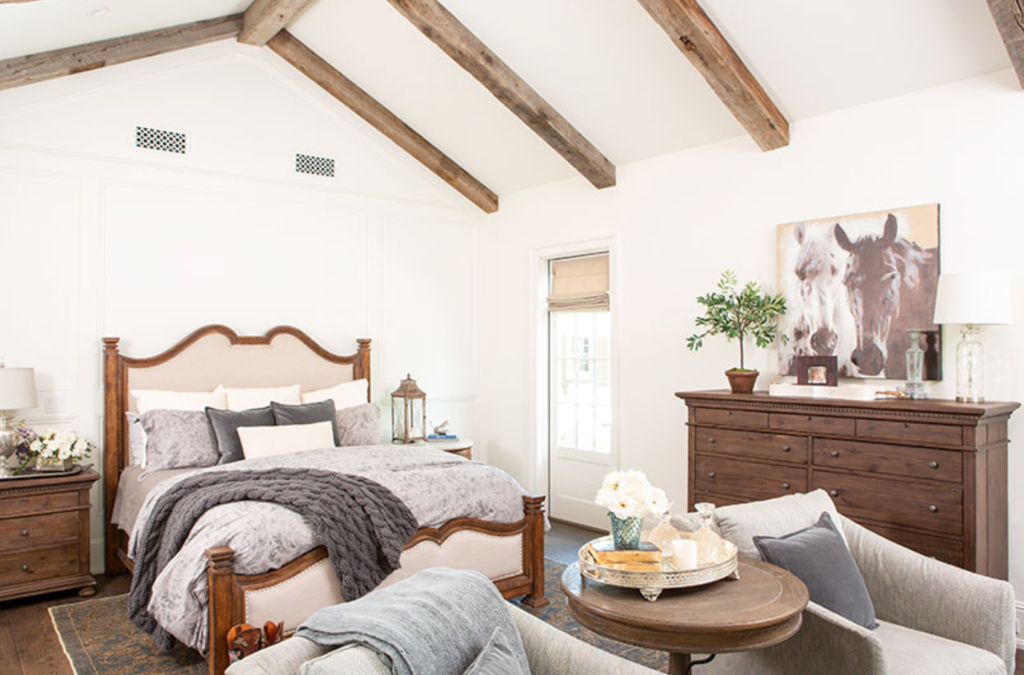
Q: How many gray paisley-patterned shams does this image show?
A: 2